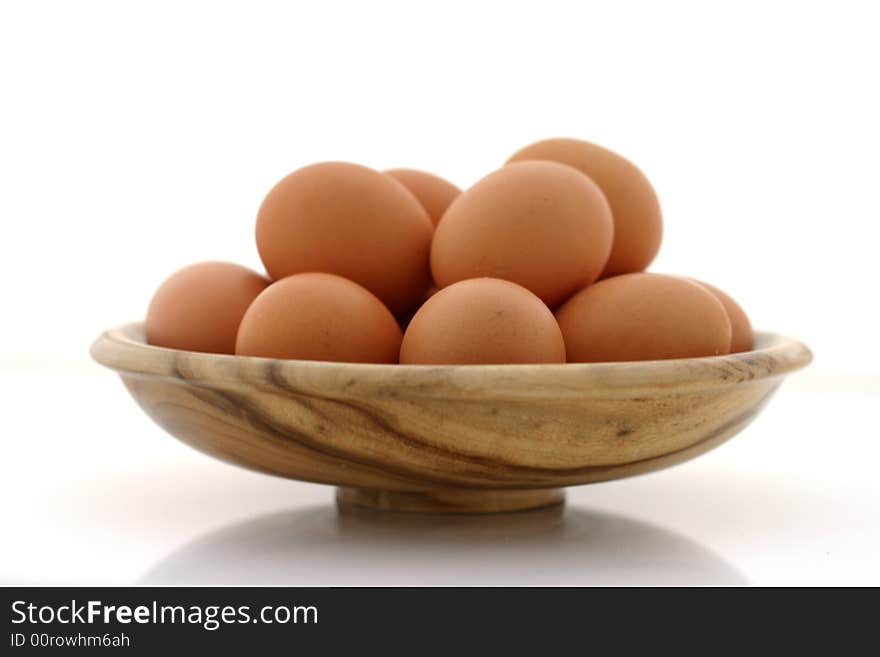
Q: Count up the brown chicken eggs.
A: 9